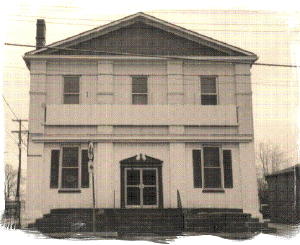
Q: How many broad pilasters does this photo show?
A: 4